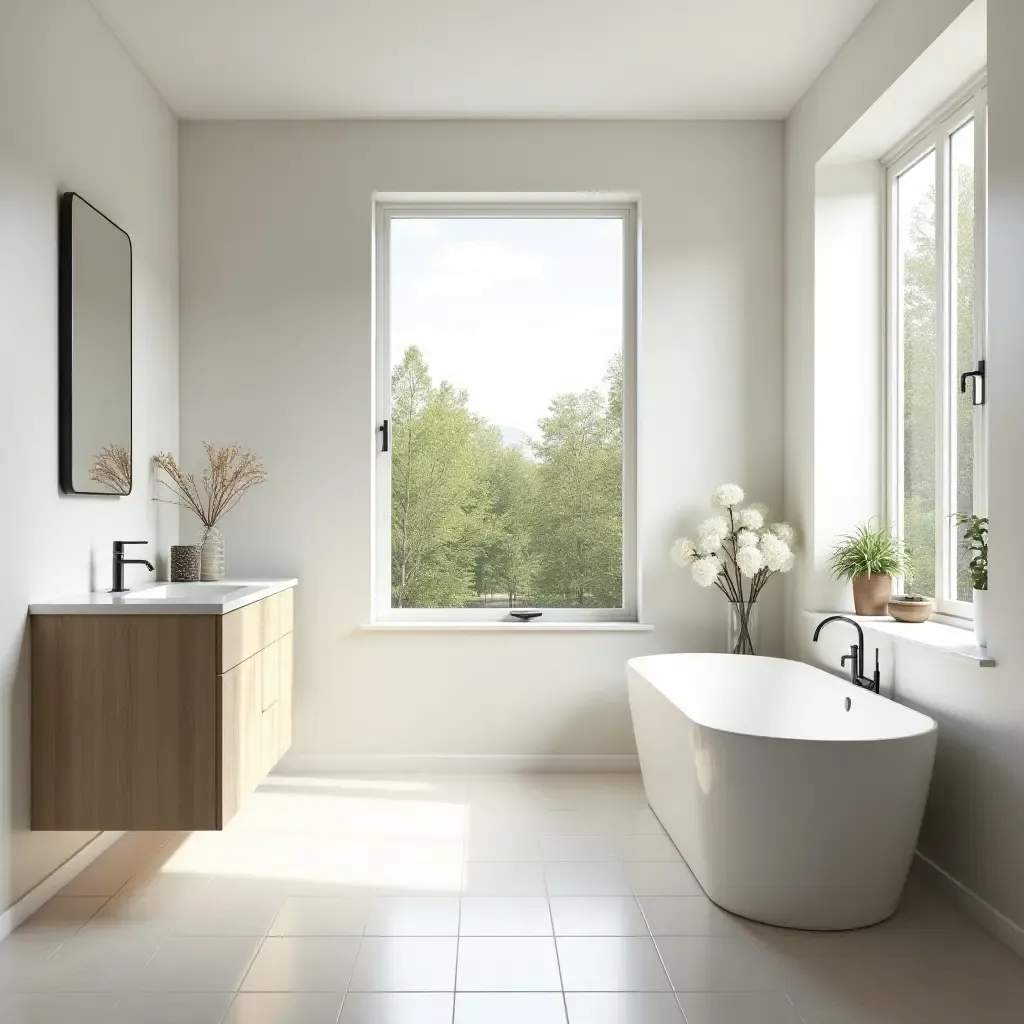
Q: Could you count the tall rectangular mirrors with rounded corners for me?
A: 1